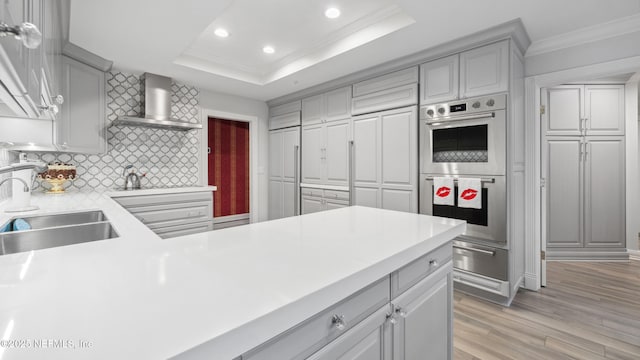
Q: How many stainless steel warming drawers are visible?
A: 1